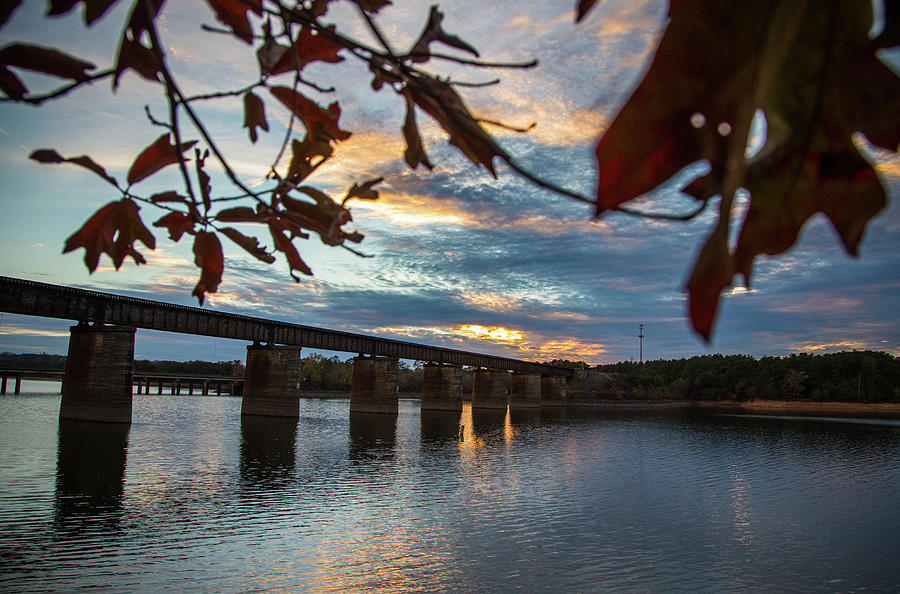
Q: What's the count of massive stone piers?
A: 7